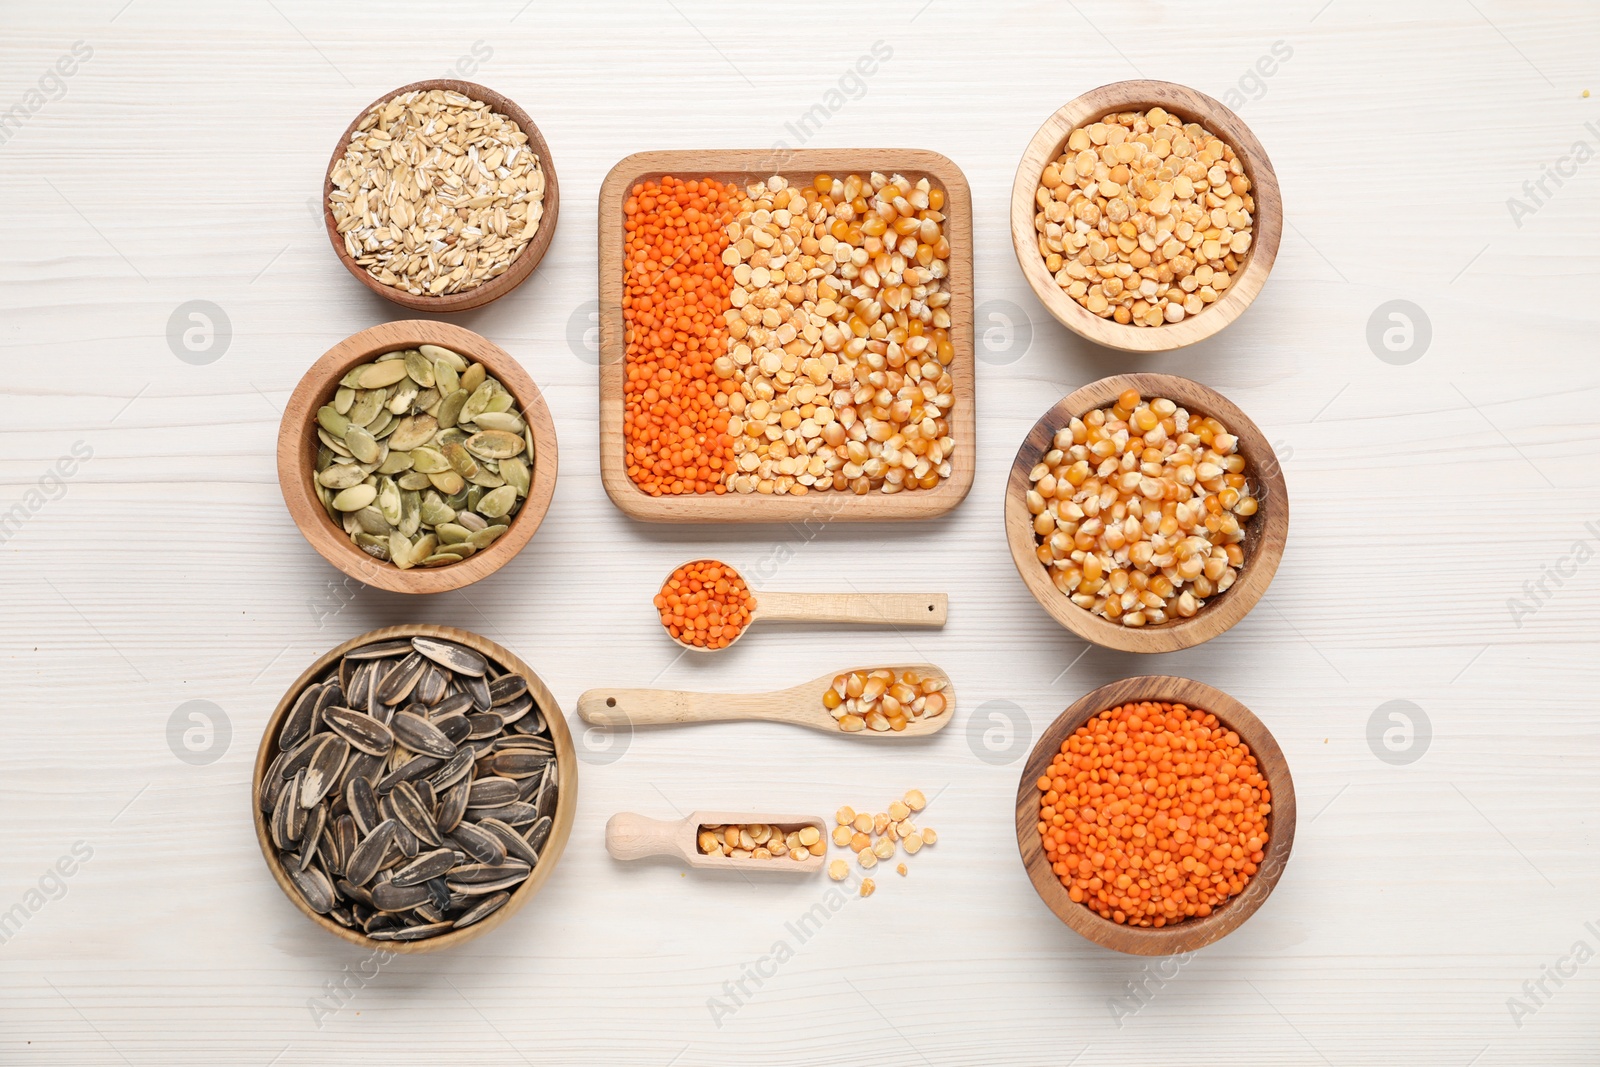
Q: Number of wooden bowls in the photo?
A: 6